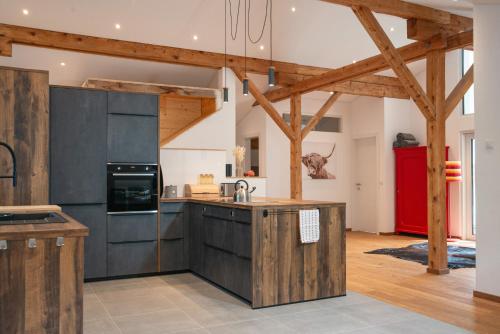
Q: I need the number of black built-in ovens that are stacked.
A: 1